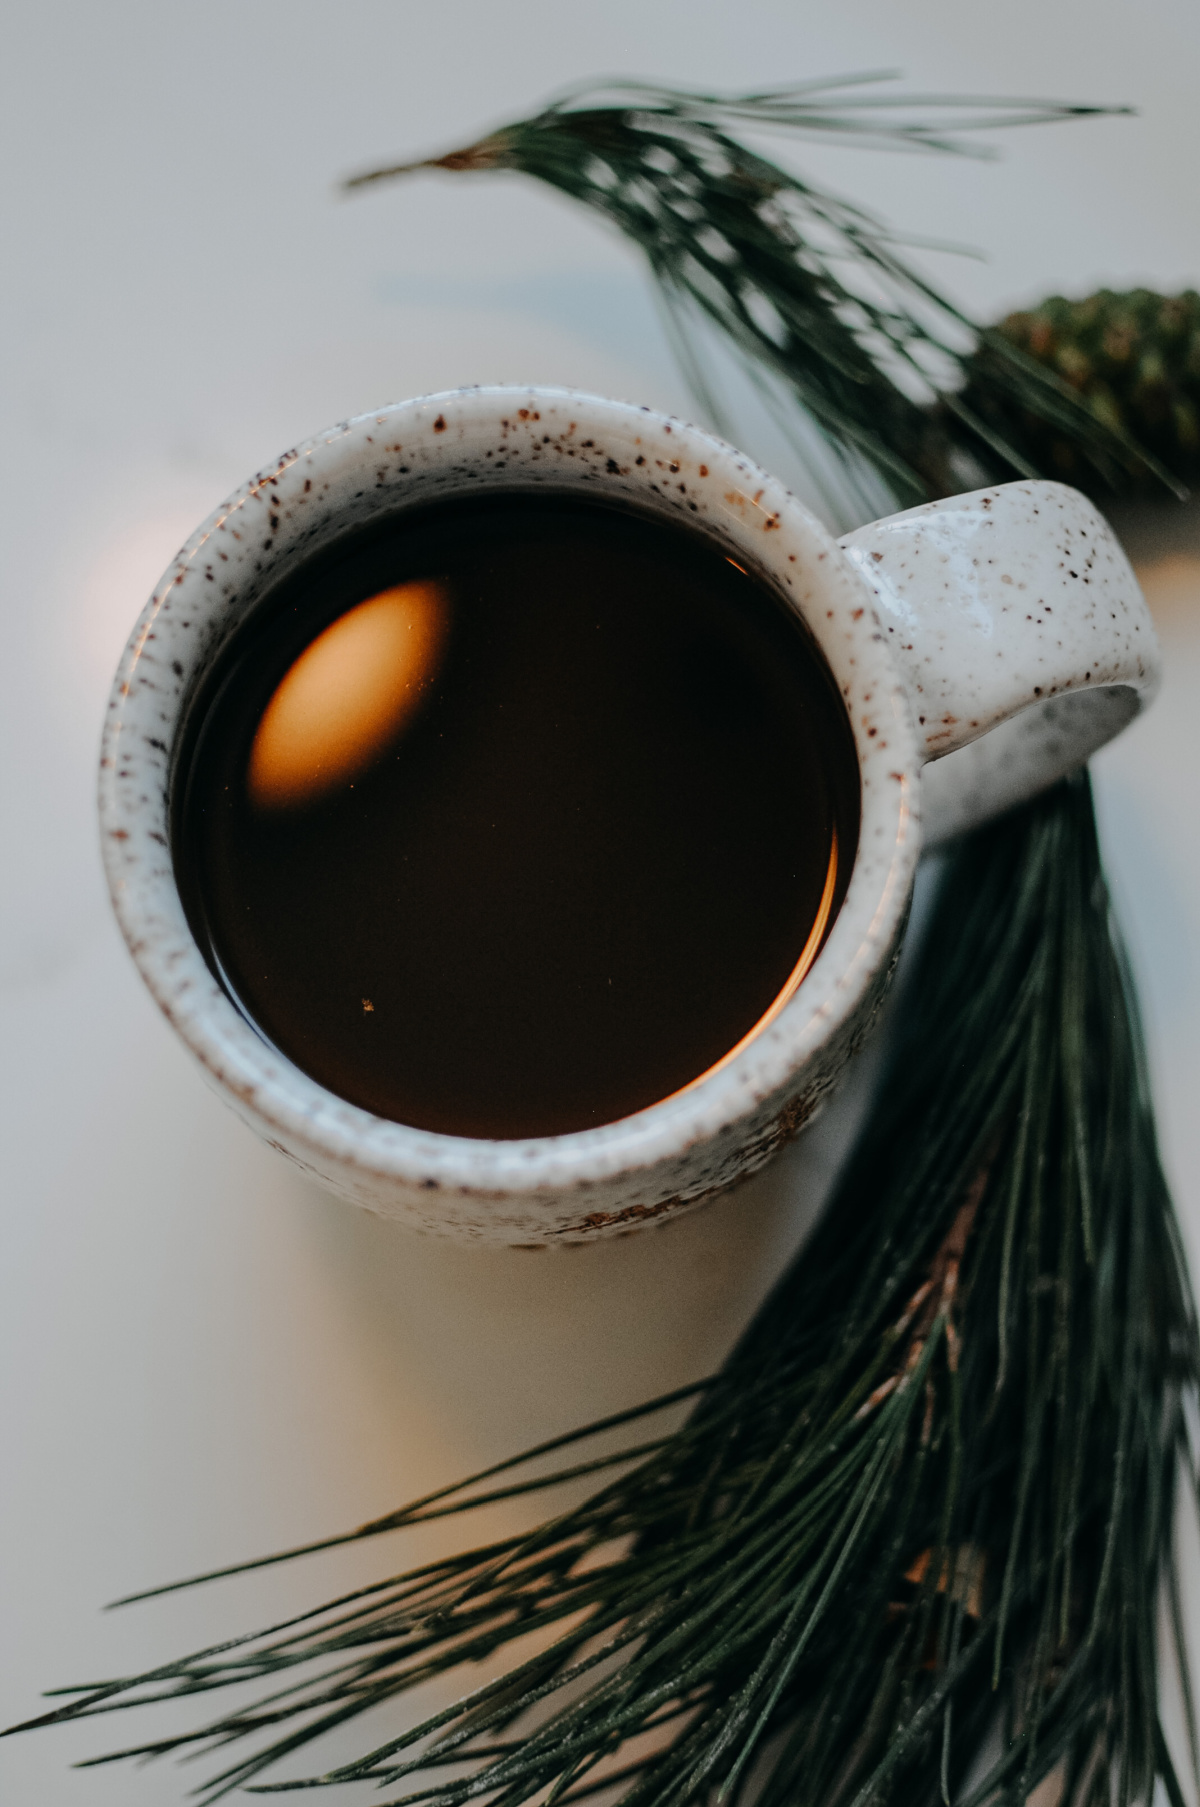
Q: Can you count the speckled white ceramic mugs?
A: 1